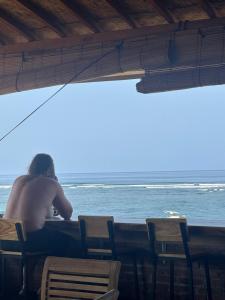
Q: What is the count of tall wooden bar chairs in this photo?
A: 3